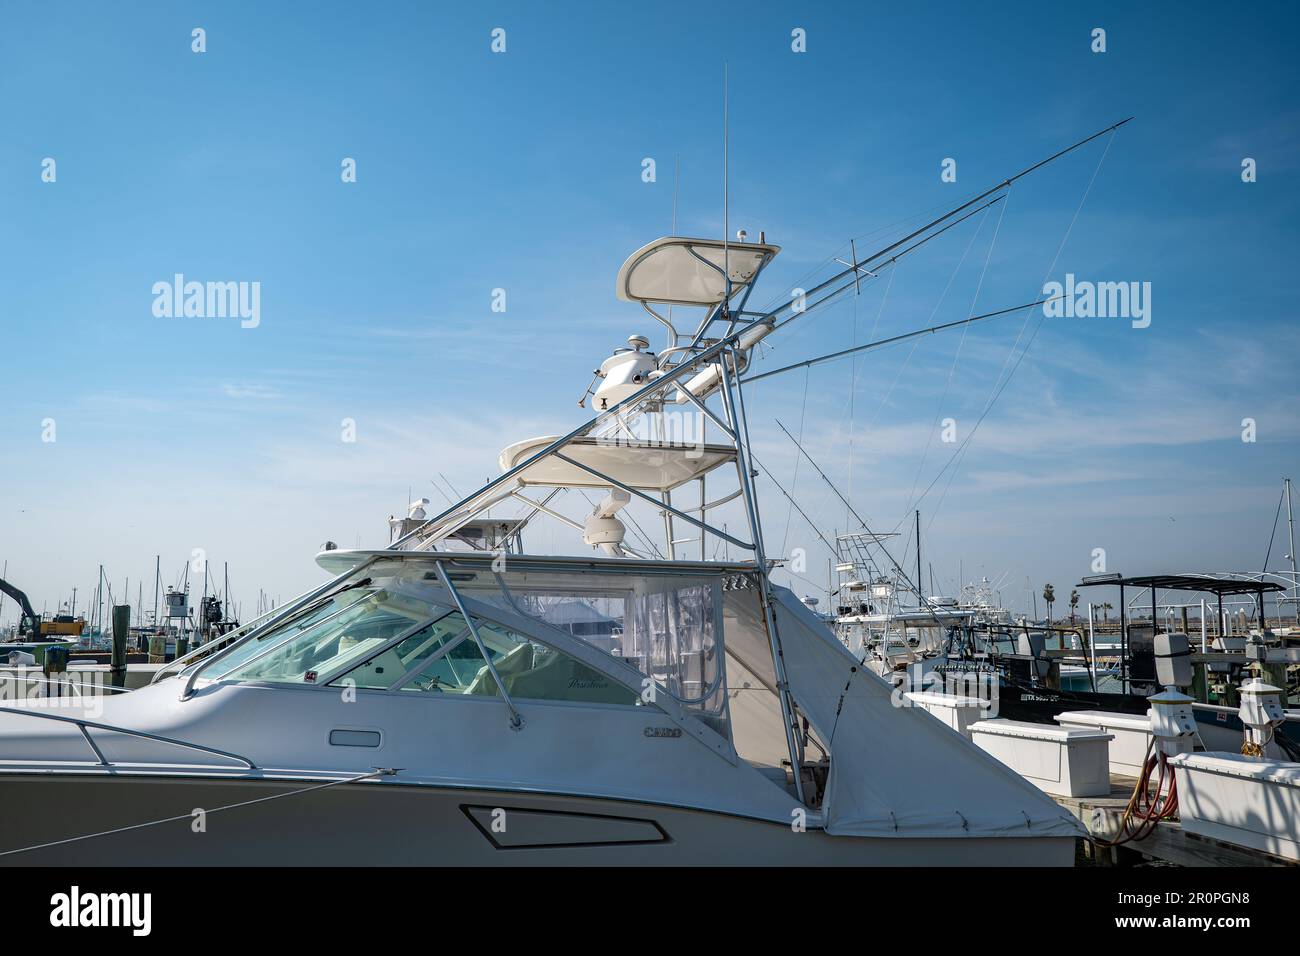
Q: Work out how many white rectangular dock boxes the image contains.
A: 4